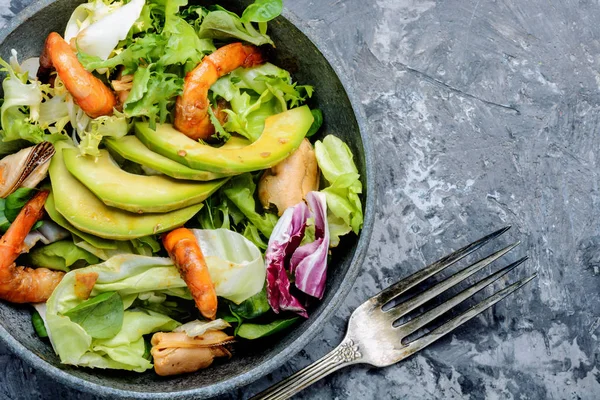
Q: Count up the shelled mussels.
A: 3